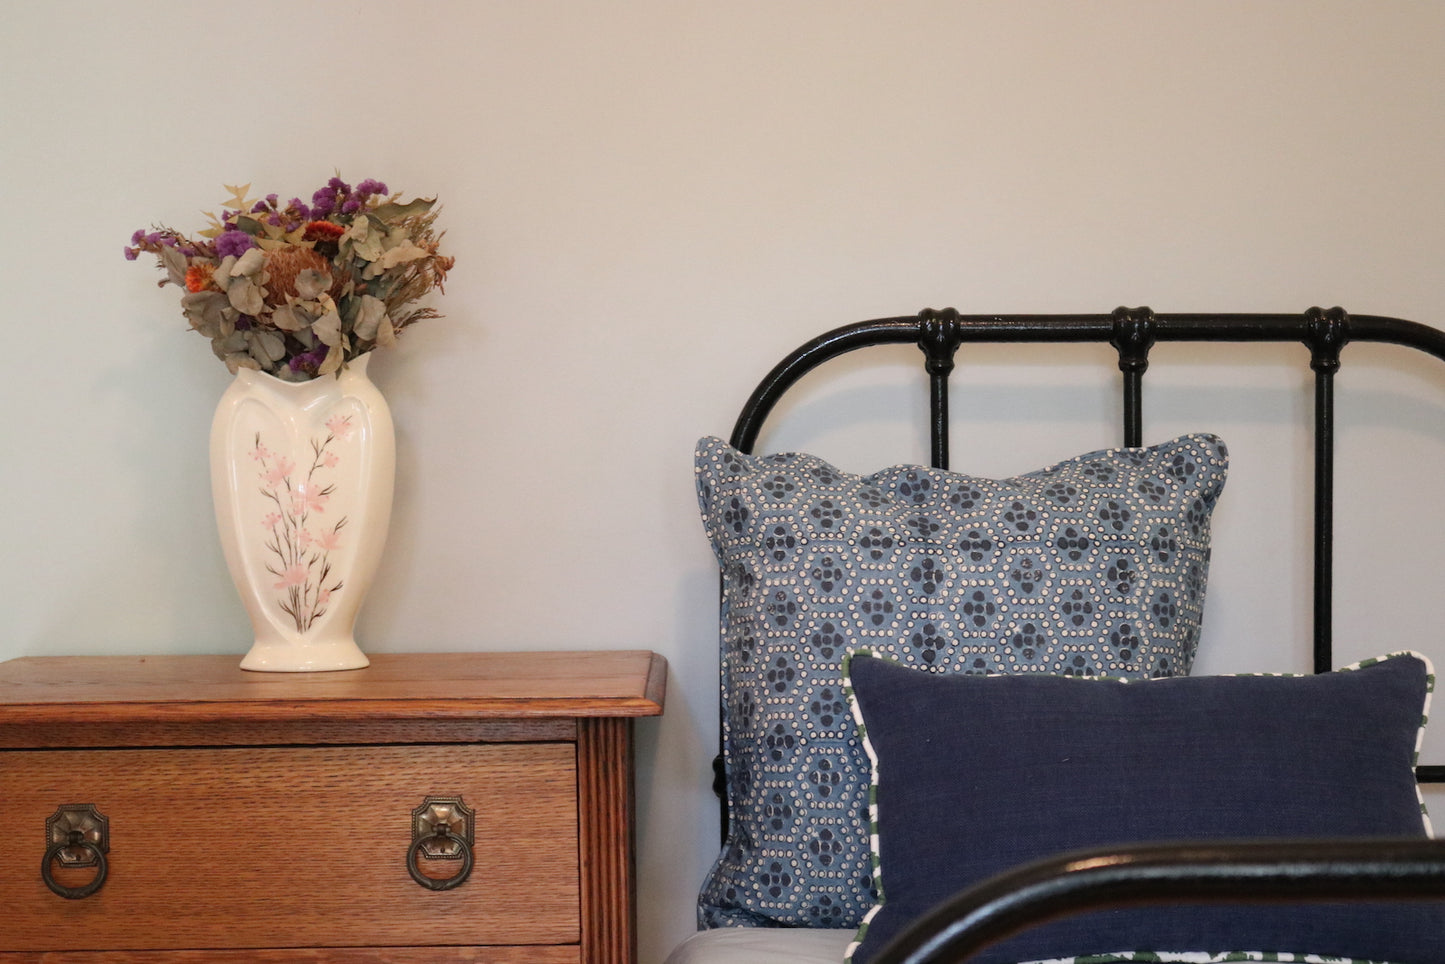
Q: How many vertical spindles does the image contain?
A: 3